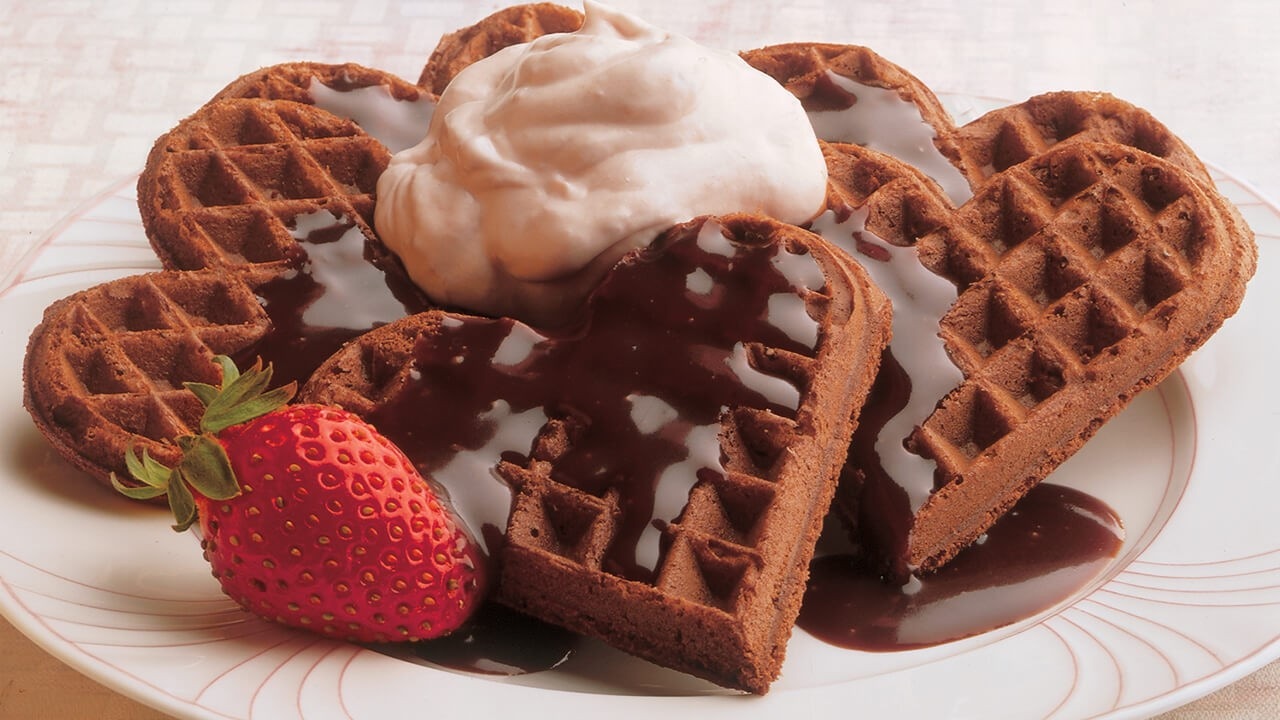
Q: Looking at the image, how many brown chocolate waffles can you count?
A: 5